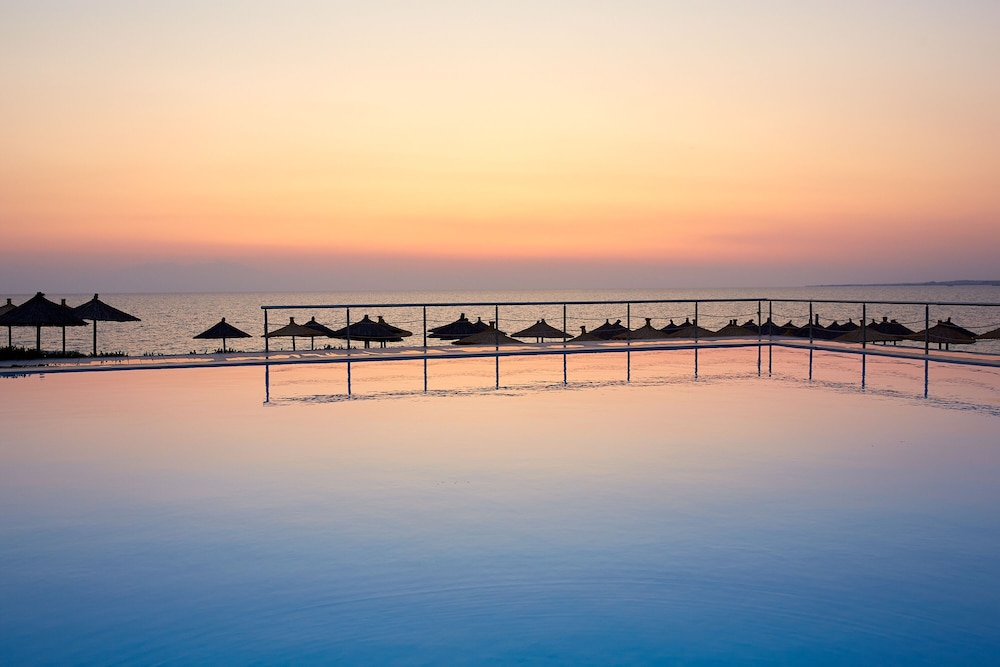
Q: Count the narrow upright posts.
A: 12